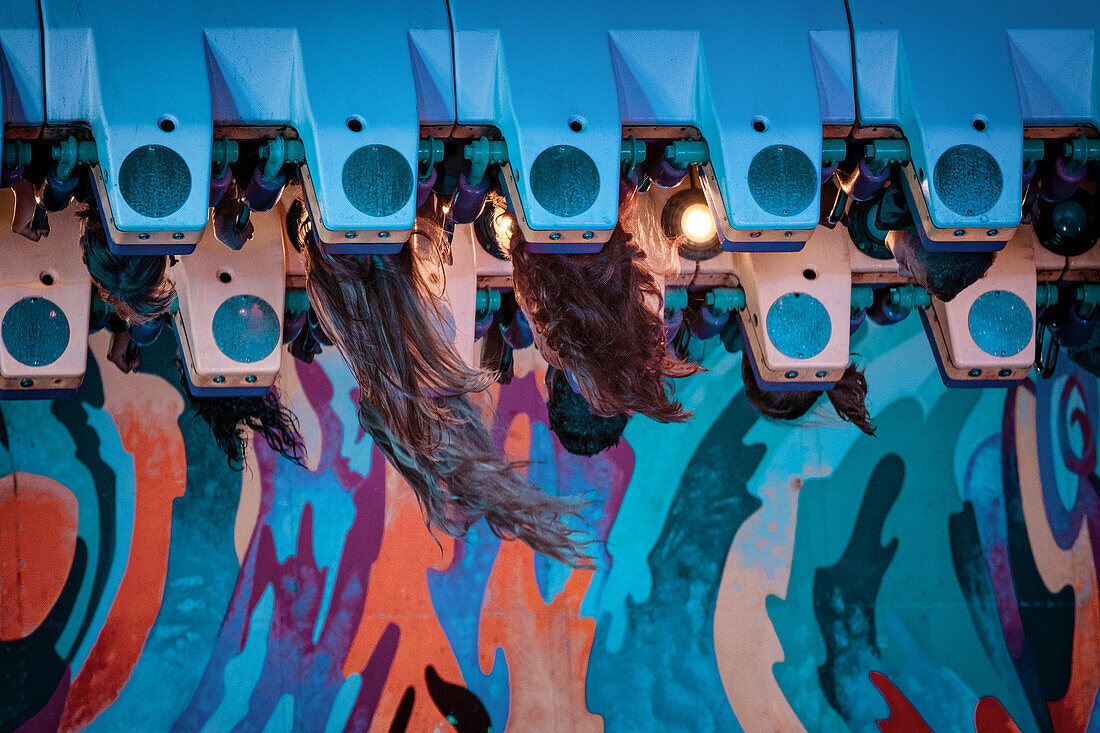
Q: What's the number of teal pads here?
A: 9